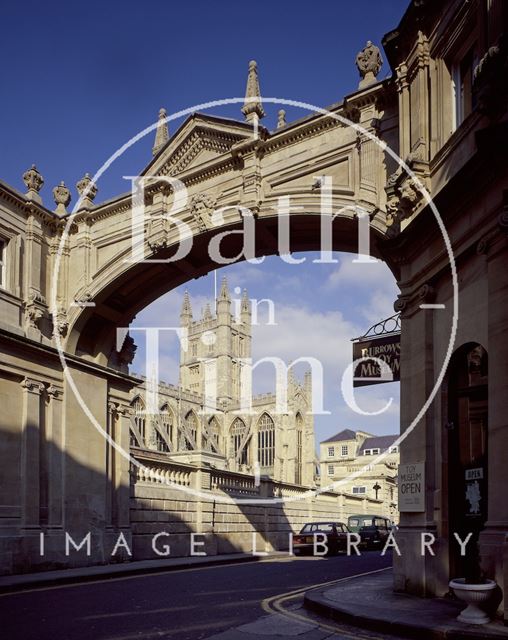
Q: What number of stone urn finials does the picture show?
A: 4